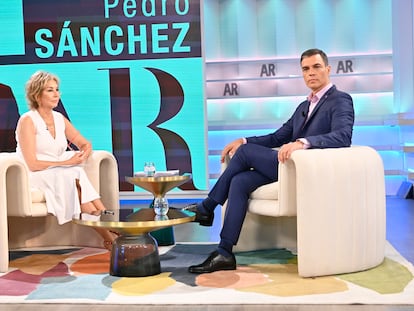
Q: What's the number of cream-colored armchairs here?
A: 2